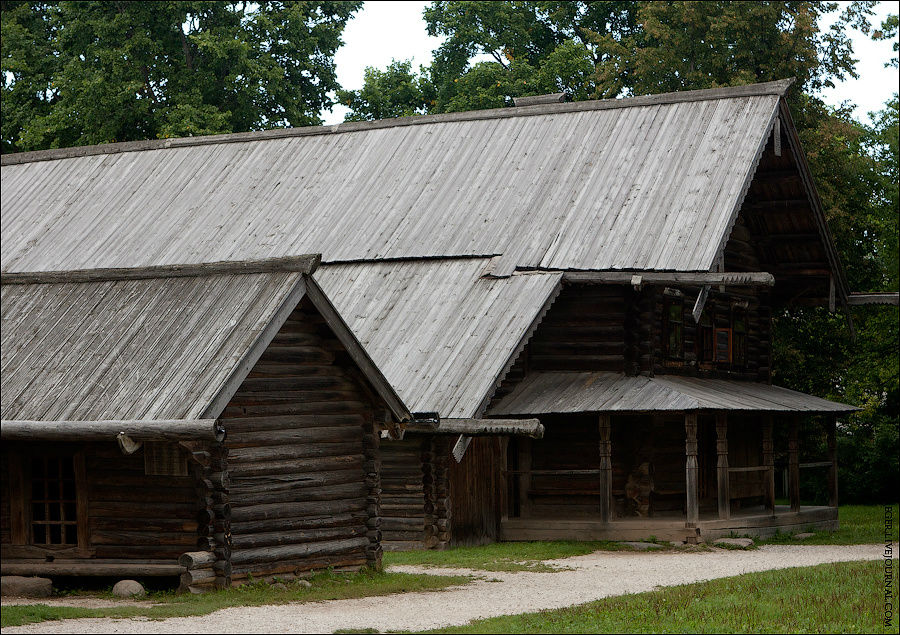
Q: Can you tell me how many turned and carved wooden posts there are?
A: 6